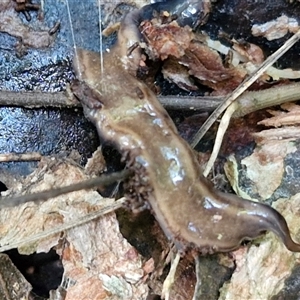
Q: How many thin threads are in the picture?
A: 2